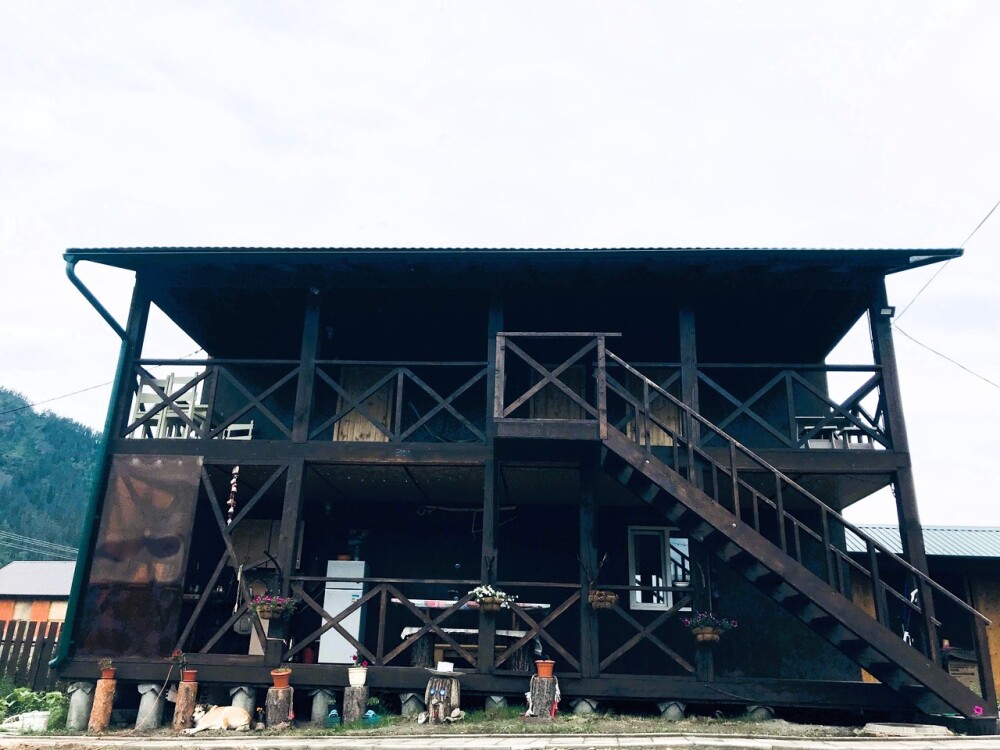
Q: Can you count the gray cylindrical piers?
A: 9